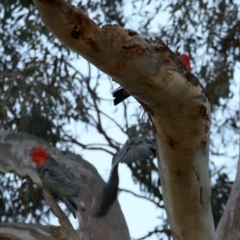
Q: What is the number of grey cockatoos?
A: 3